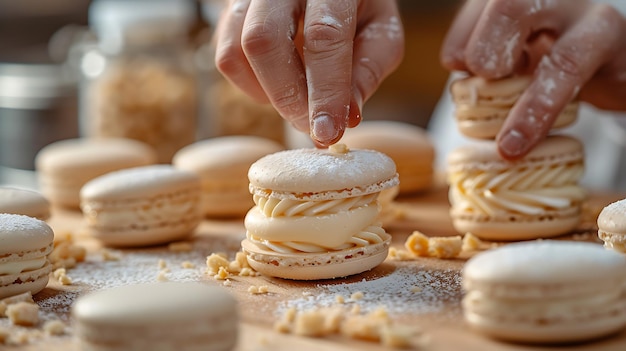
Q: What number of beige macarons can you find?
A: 12